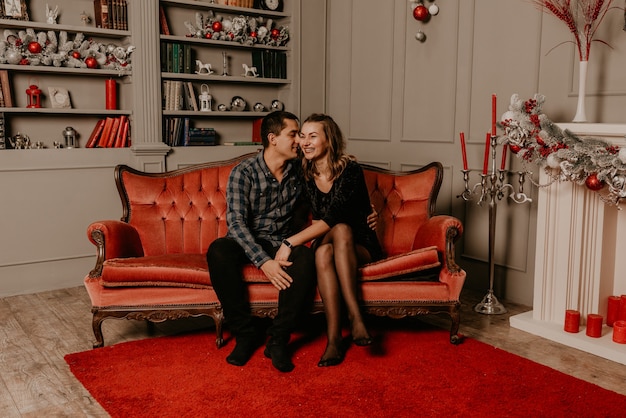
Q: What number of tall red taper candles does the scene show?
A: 4